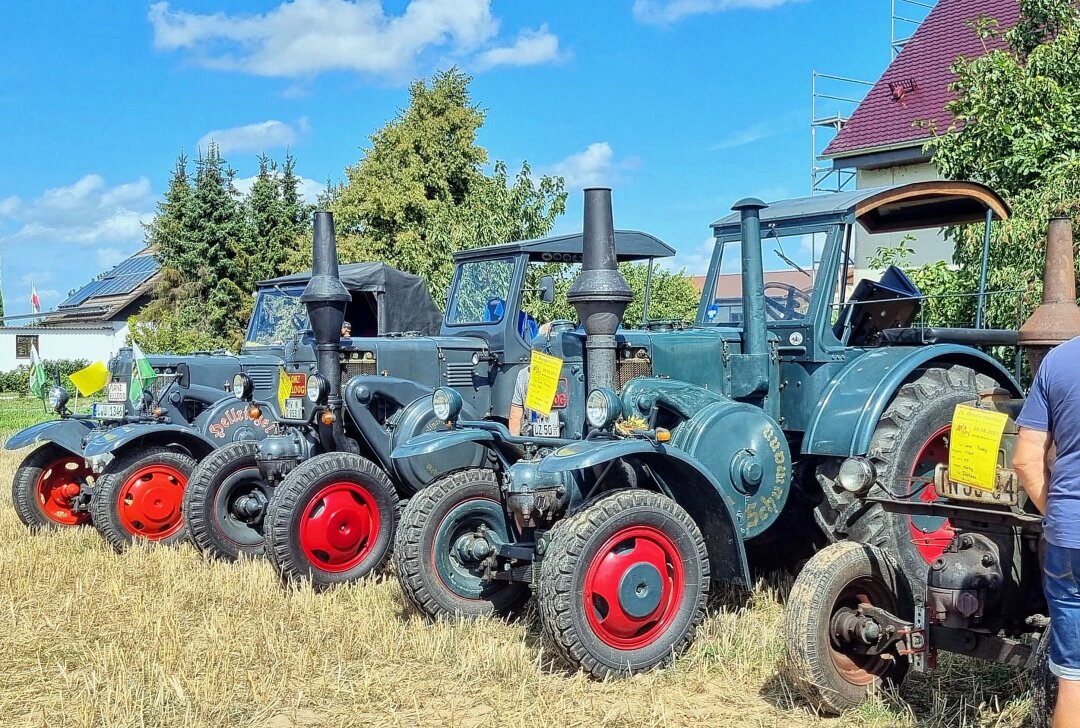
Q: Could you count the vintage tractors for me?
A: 4